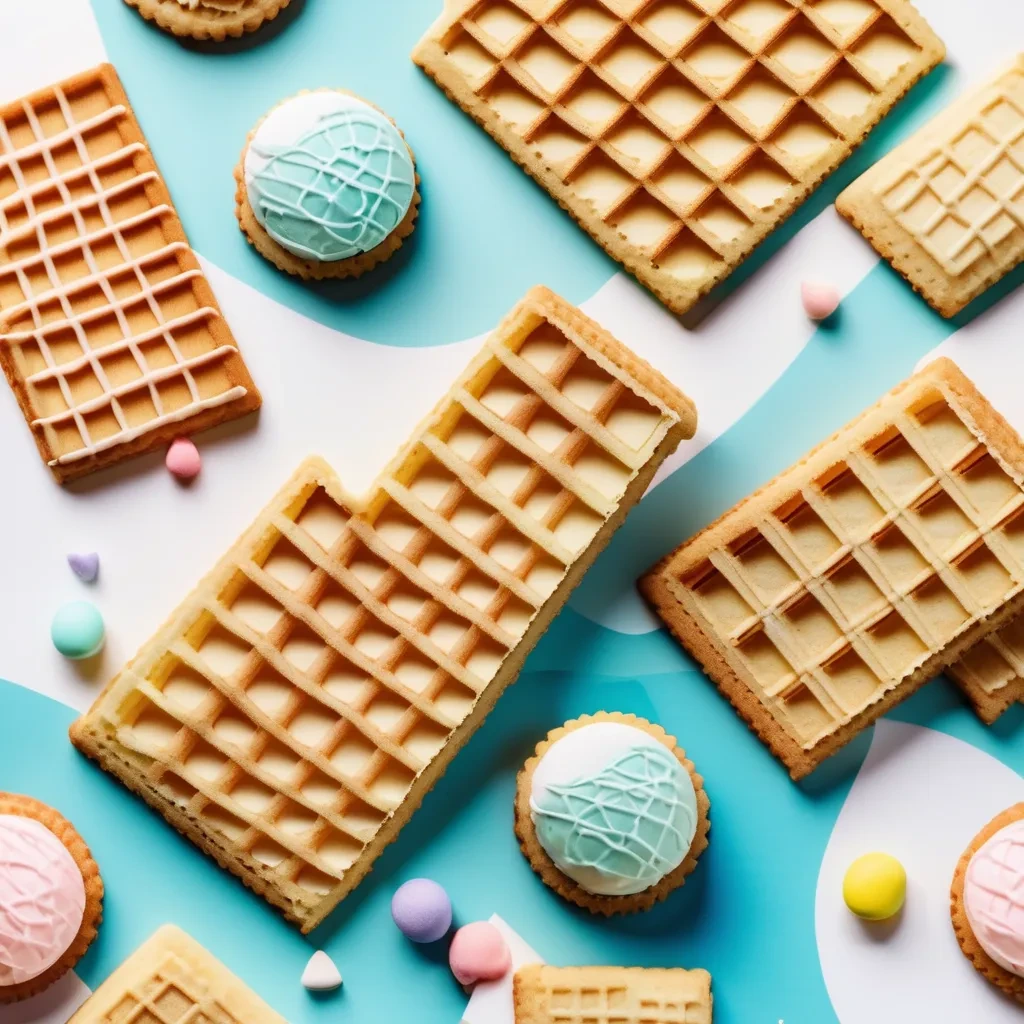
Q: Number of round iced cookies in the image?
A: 4